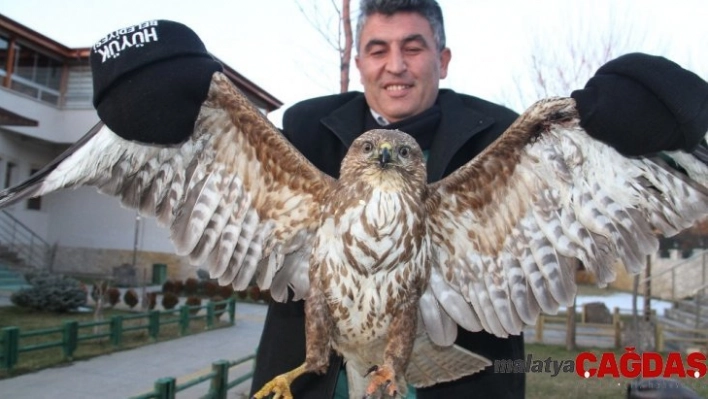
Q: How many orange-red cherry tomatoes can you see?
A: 0